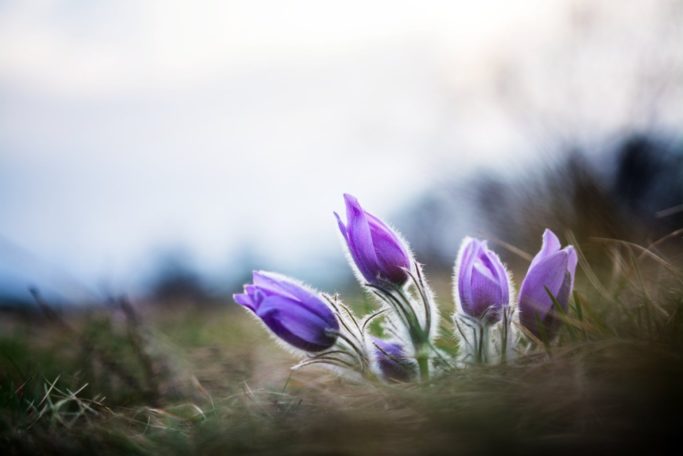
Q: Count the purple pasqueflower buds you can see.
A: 5